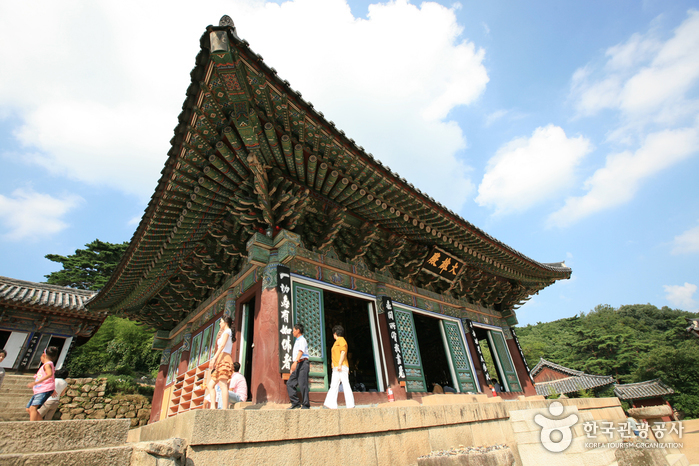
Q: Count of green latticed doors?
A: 4